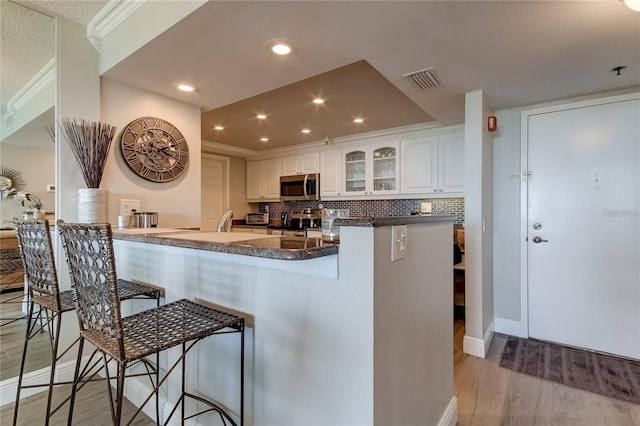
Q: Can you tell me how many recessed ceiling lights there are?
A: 8